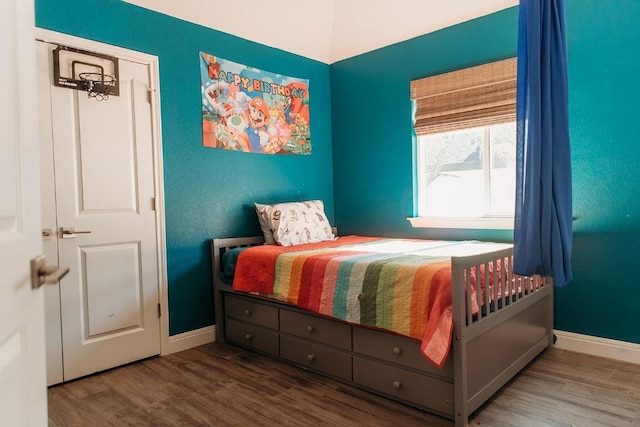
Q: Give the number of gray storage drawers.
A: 6